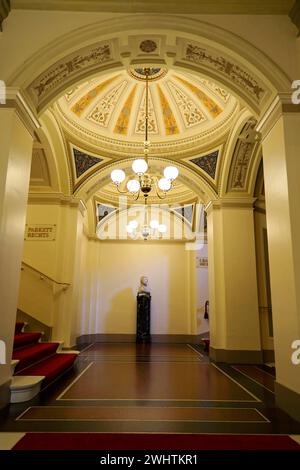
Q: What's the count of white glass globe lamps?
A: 9